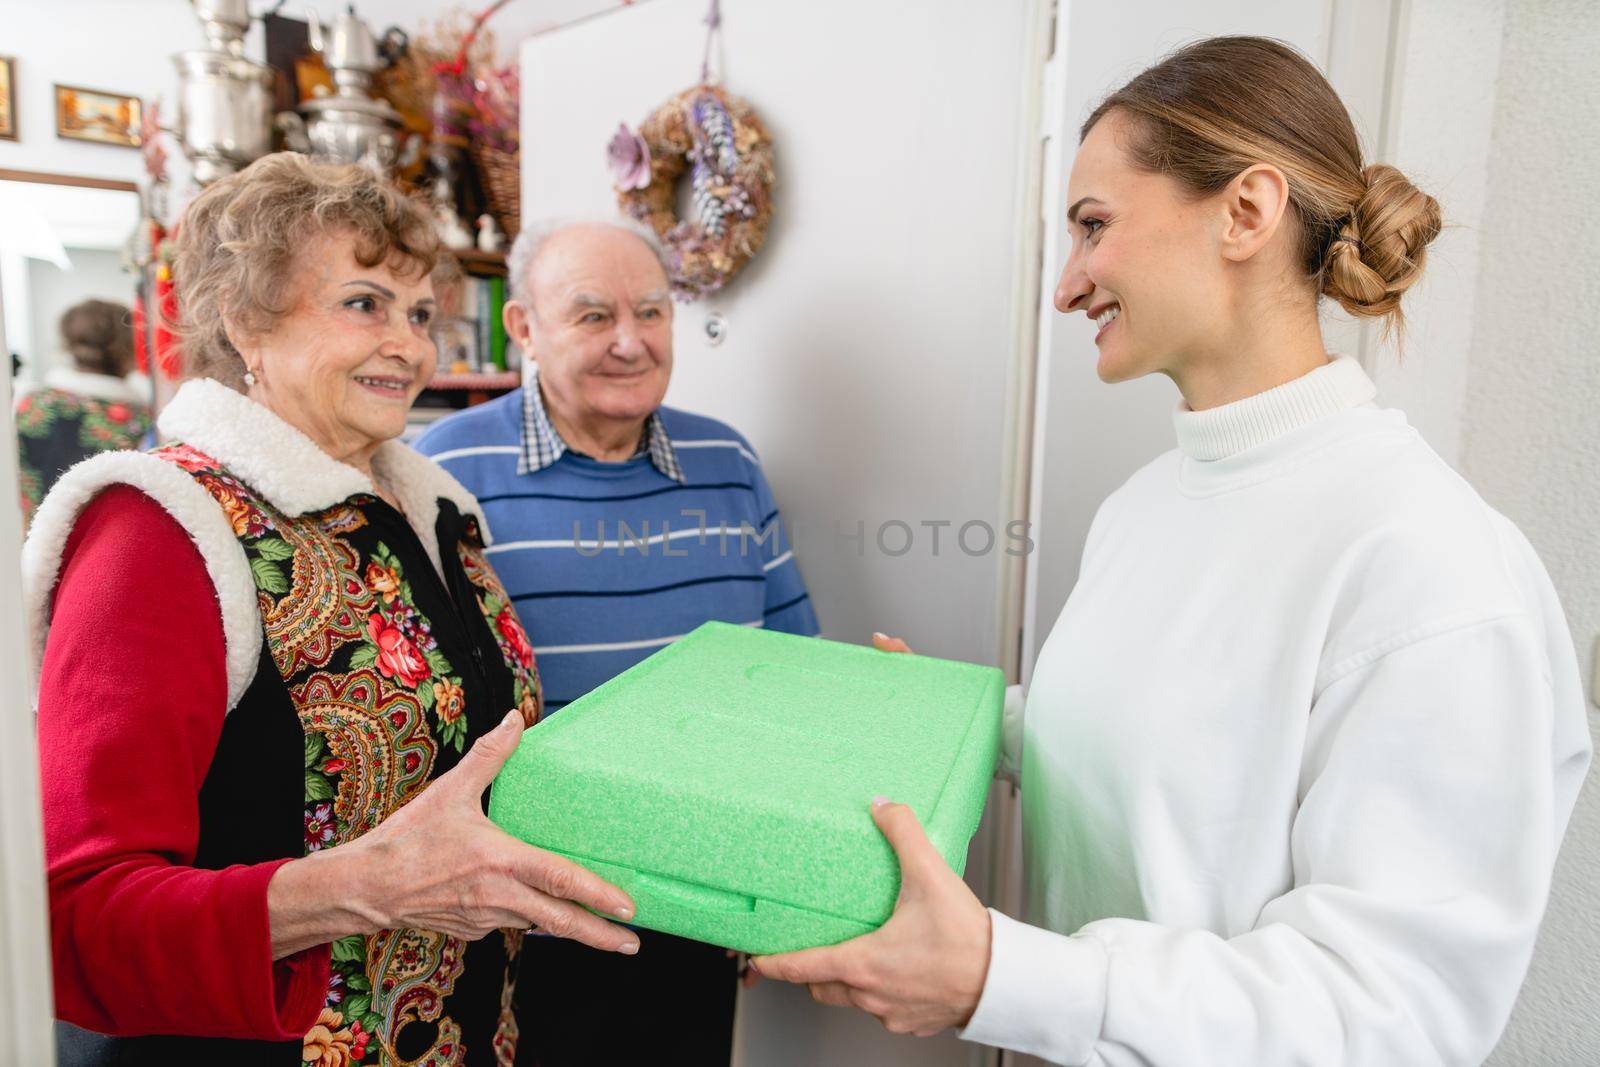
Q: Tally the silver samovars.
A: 2